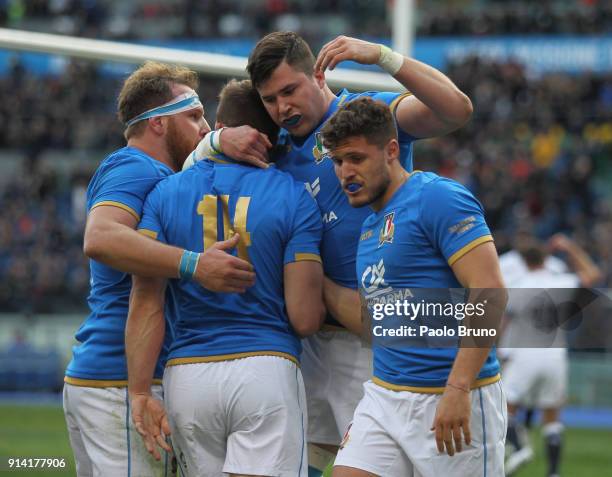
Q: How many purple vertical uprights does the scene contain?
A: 0